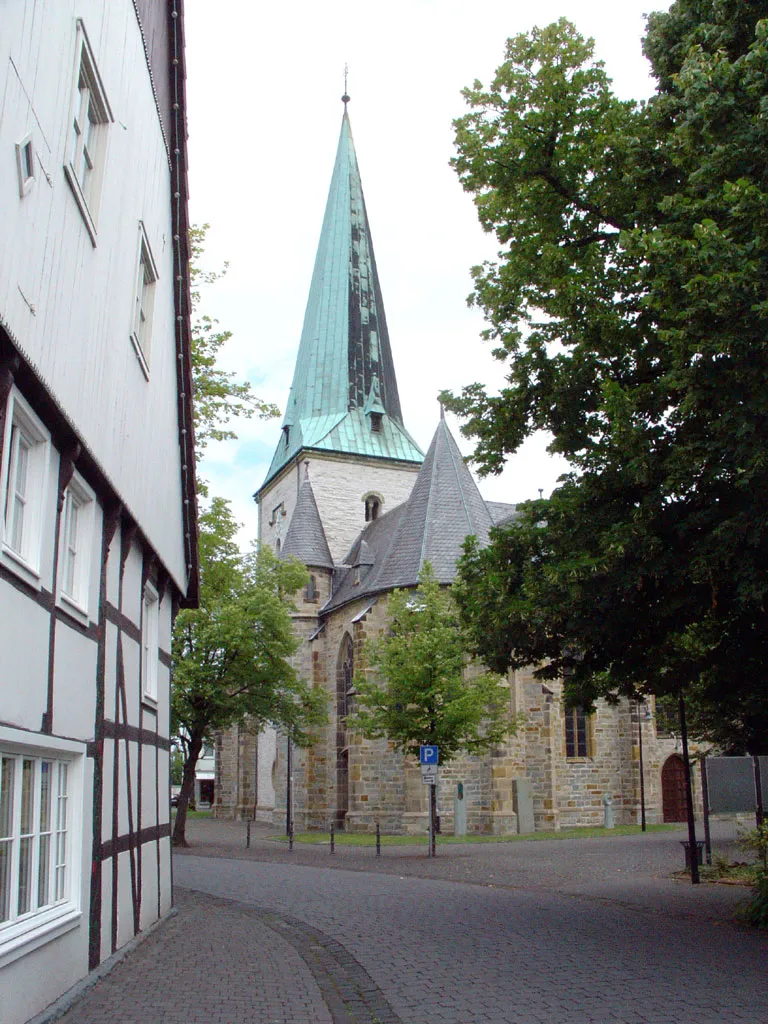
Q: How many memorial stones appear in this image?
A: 3